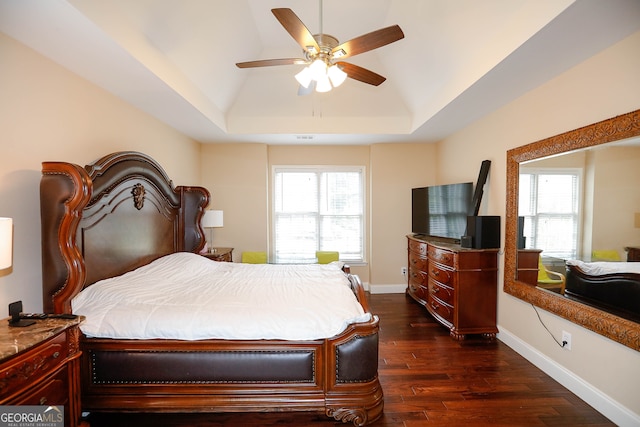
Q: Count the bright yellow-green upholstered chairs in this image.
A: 2